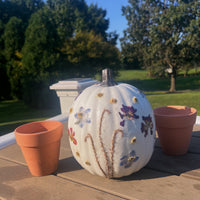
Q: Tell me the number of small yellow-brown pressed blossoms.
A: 7